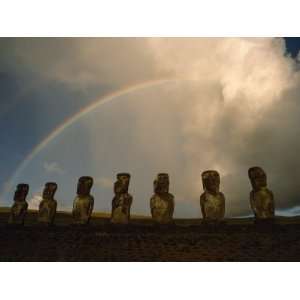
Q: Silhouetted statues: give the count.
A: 7